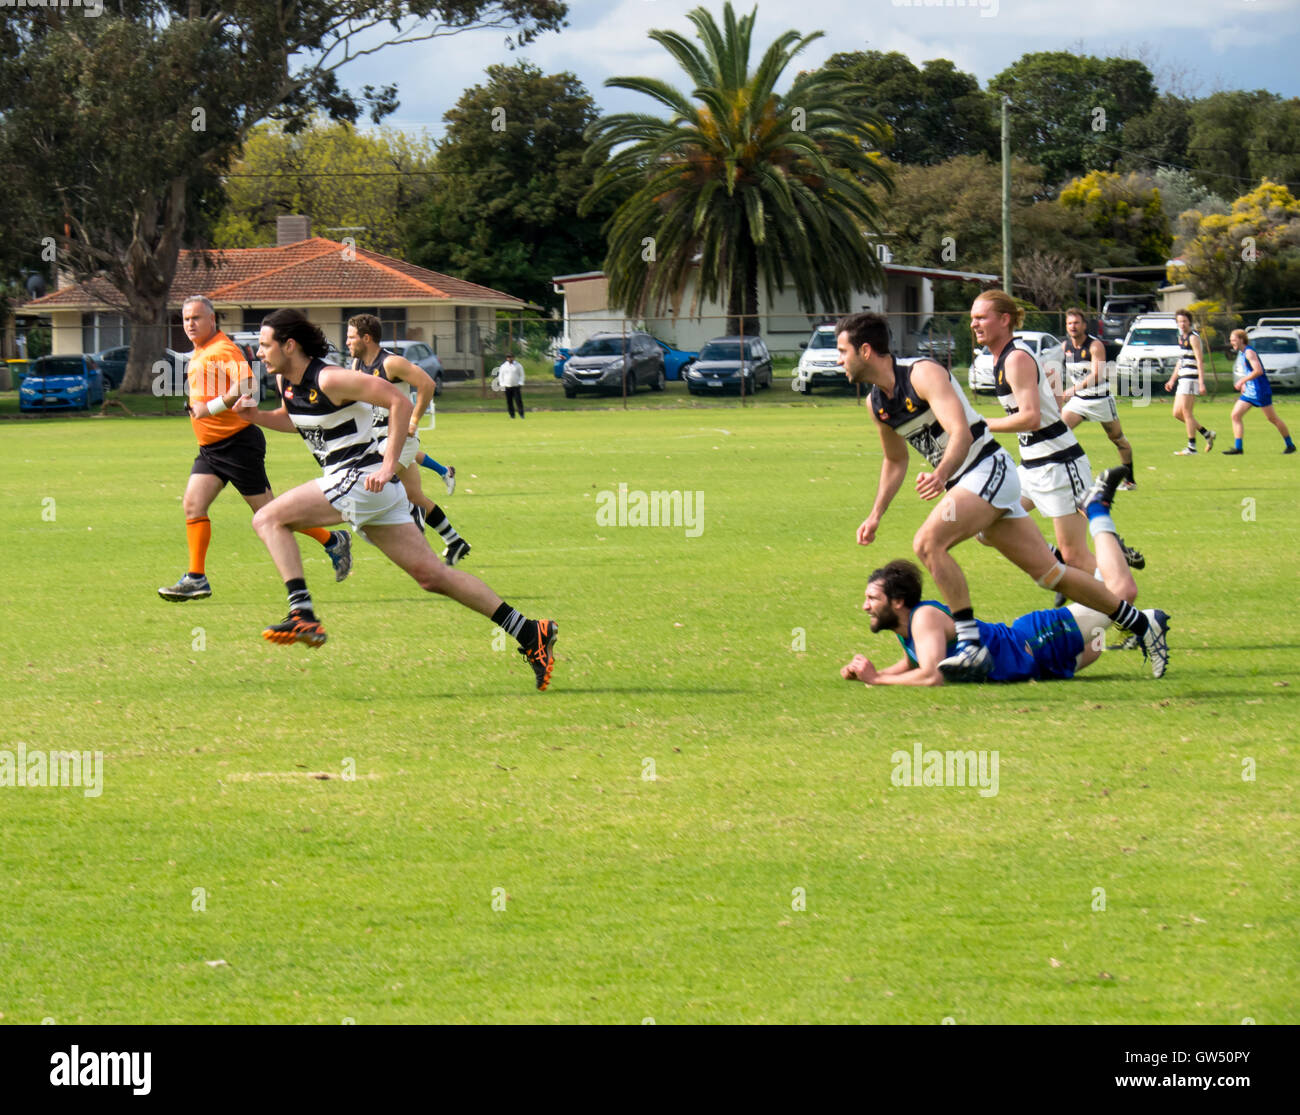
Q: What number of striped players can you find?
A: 6